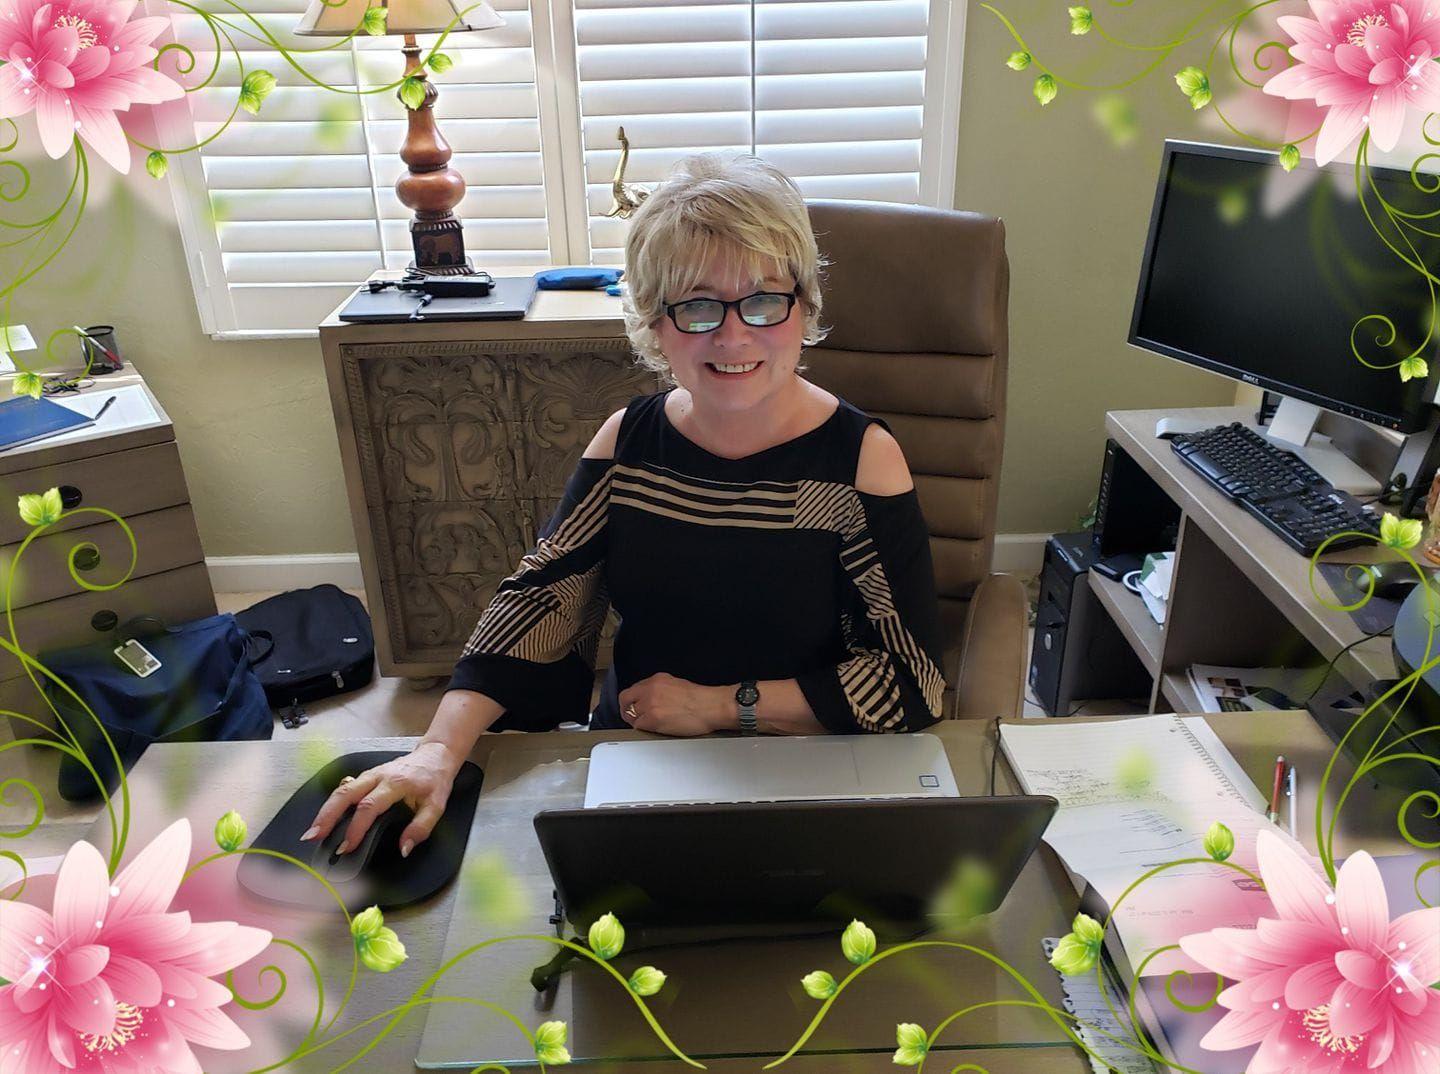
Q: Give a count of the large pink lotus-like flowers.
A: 4